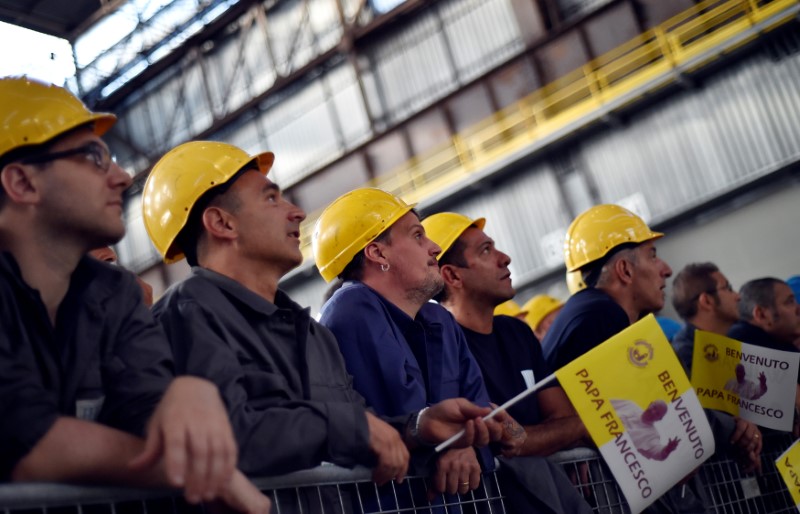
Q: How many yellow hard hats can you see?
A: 8